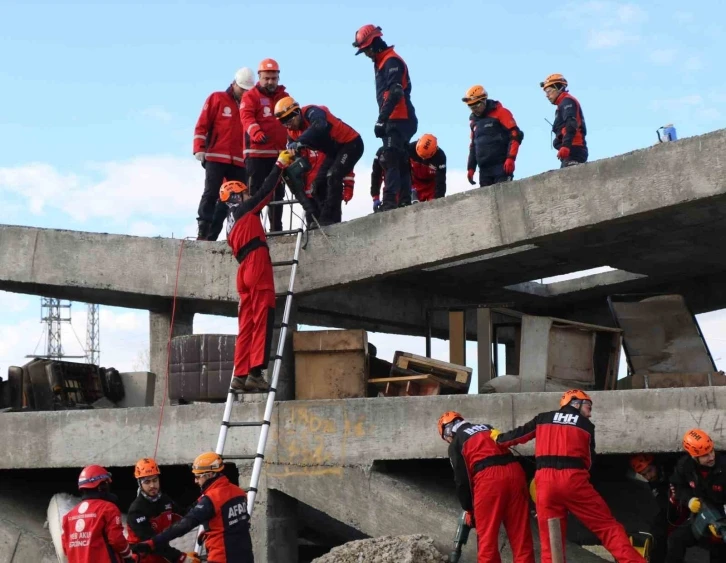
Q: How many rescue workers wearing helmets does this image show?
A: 15